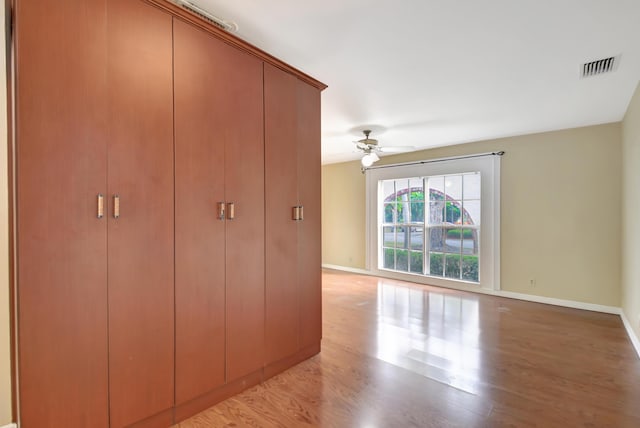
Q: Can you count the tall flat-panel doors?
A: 6